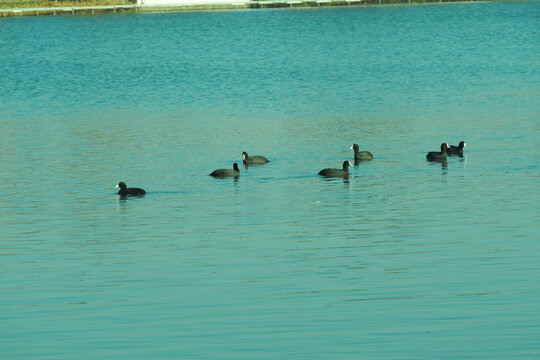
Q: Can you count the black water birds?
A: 7